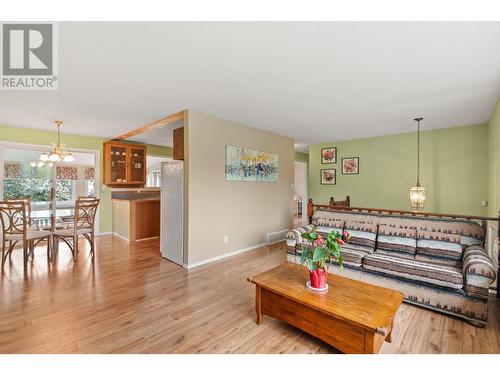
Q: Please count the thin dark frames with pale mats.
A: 3